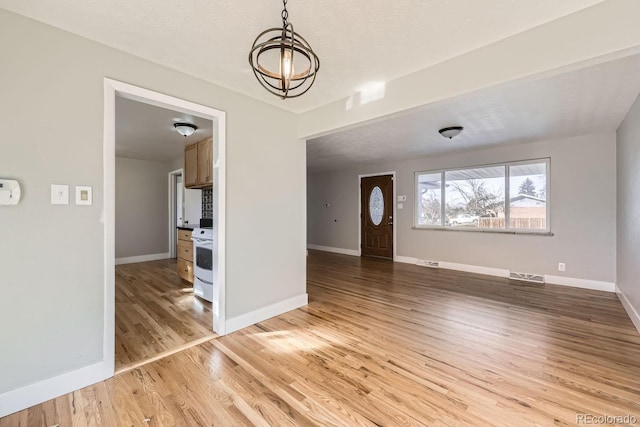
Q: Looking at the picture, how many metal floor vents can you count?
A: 2